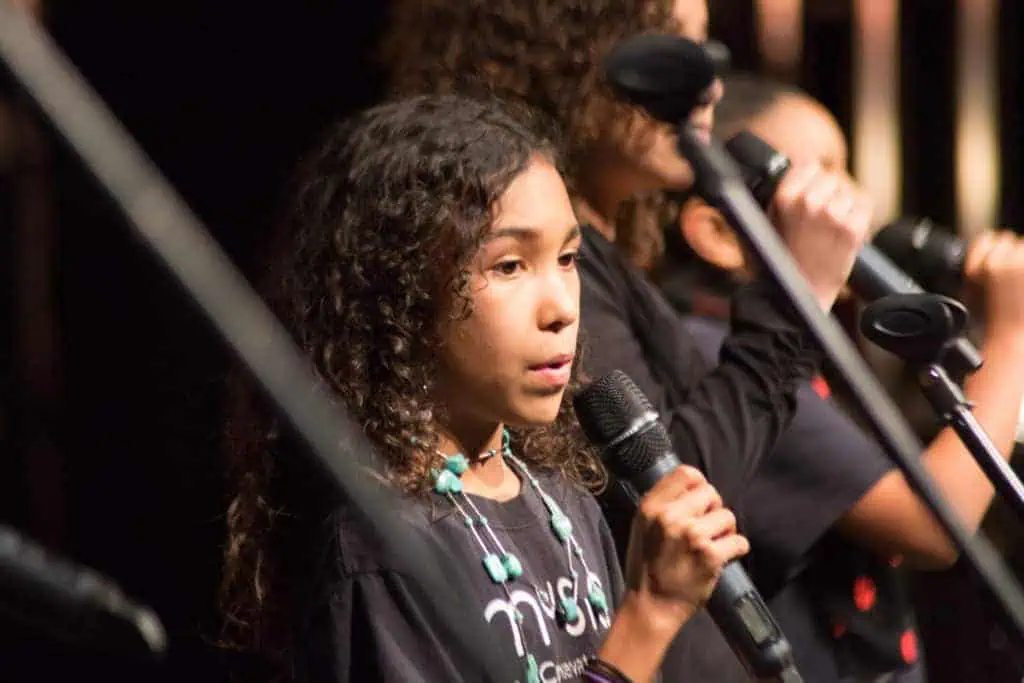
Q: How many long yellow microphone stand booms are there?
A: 0